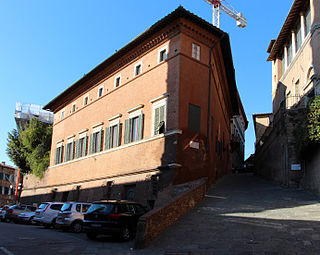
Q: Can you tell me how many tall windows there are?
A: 7